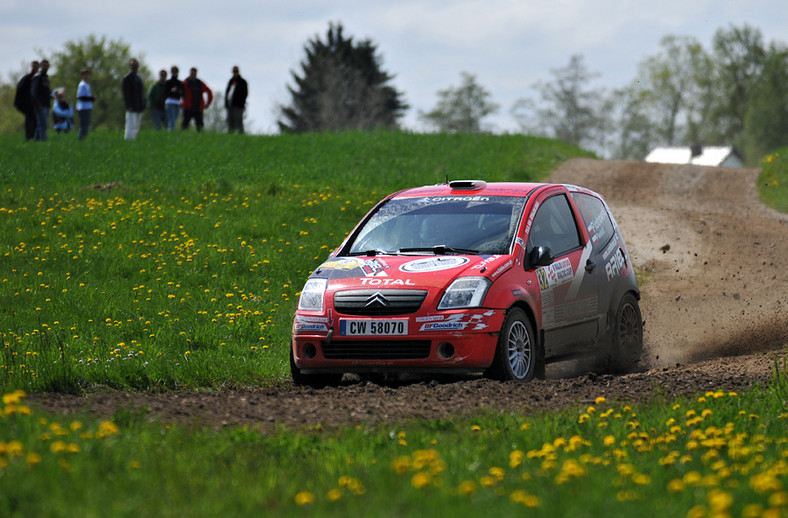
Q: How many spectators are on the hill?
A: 9